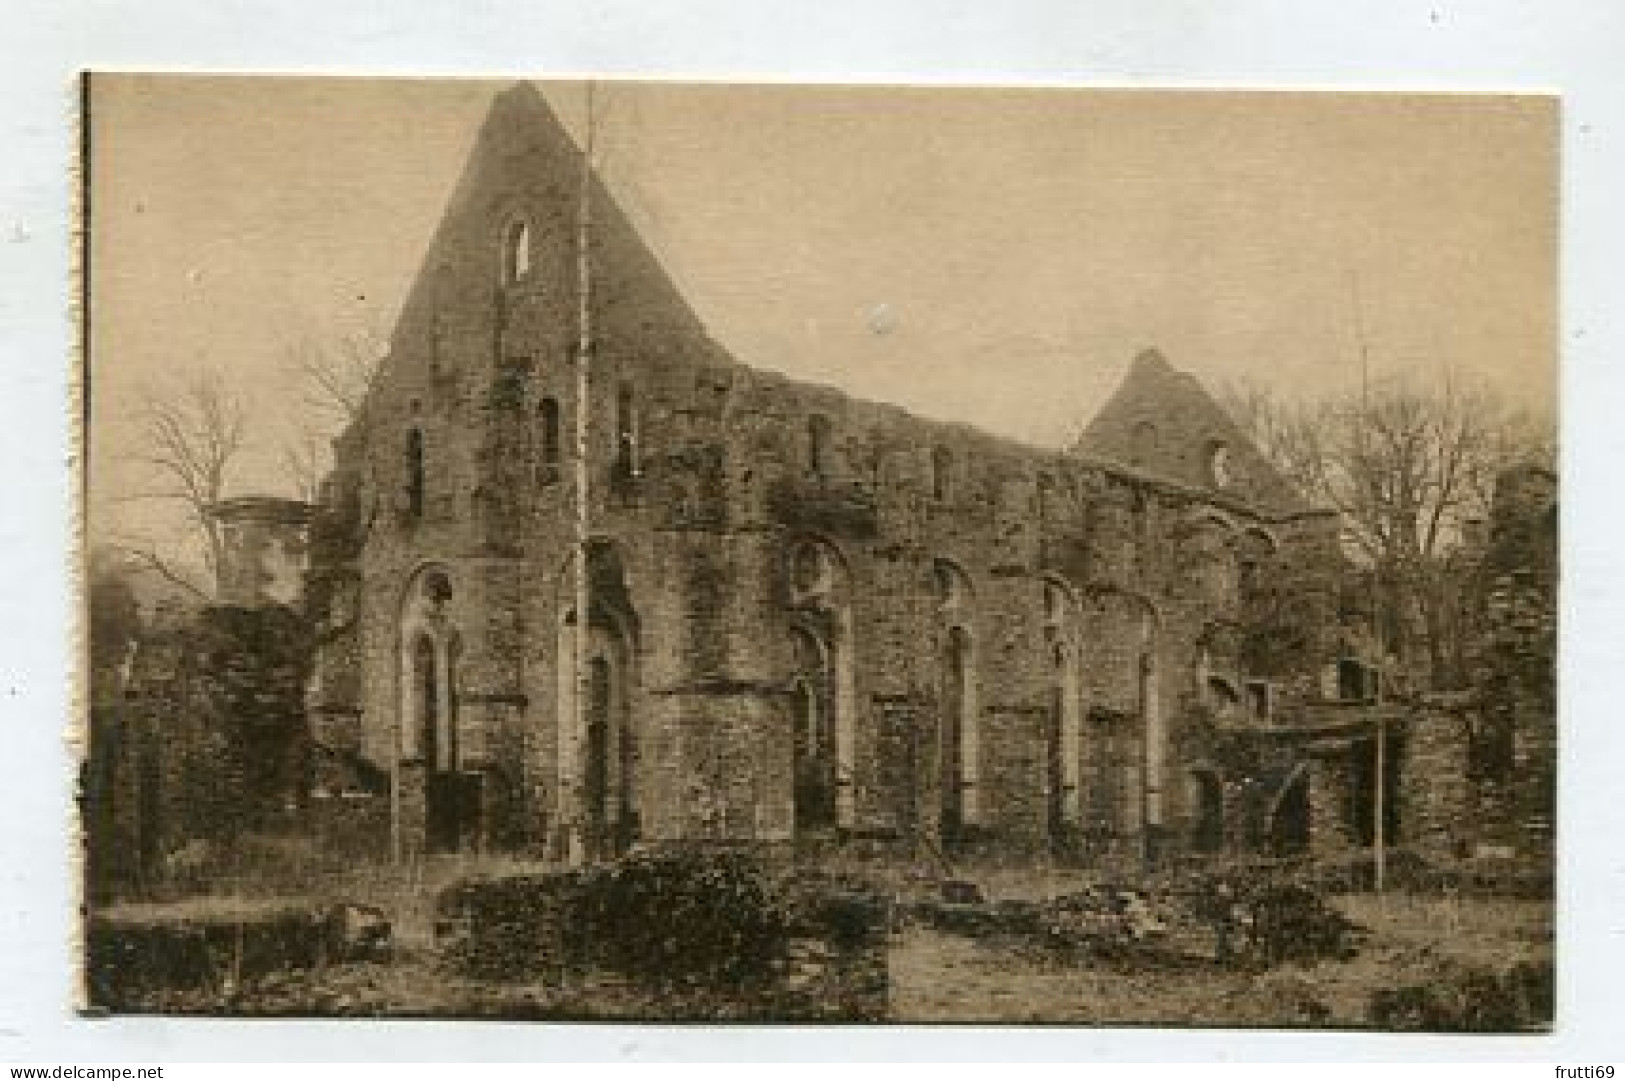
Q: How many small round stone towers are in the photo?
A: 1